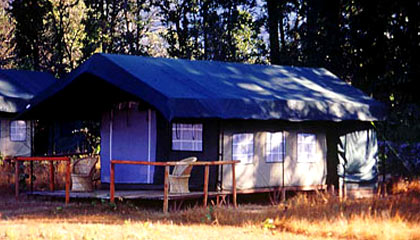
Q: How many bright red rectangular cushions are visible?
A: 0